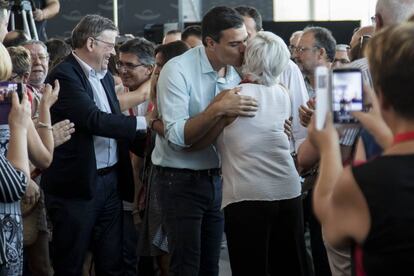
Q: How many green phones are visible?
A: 0